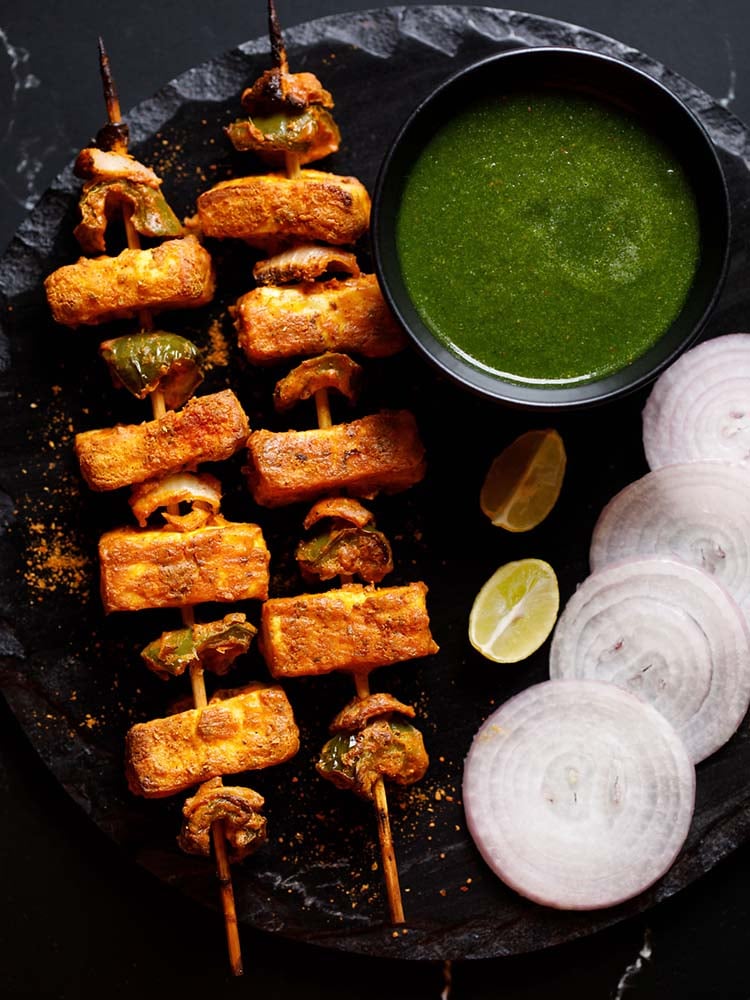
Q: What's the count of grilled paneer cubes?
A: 8